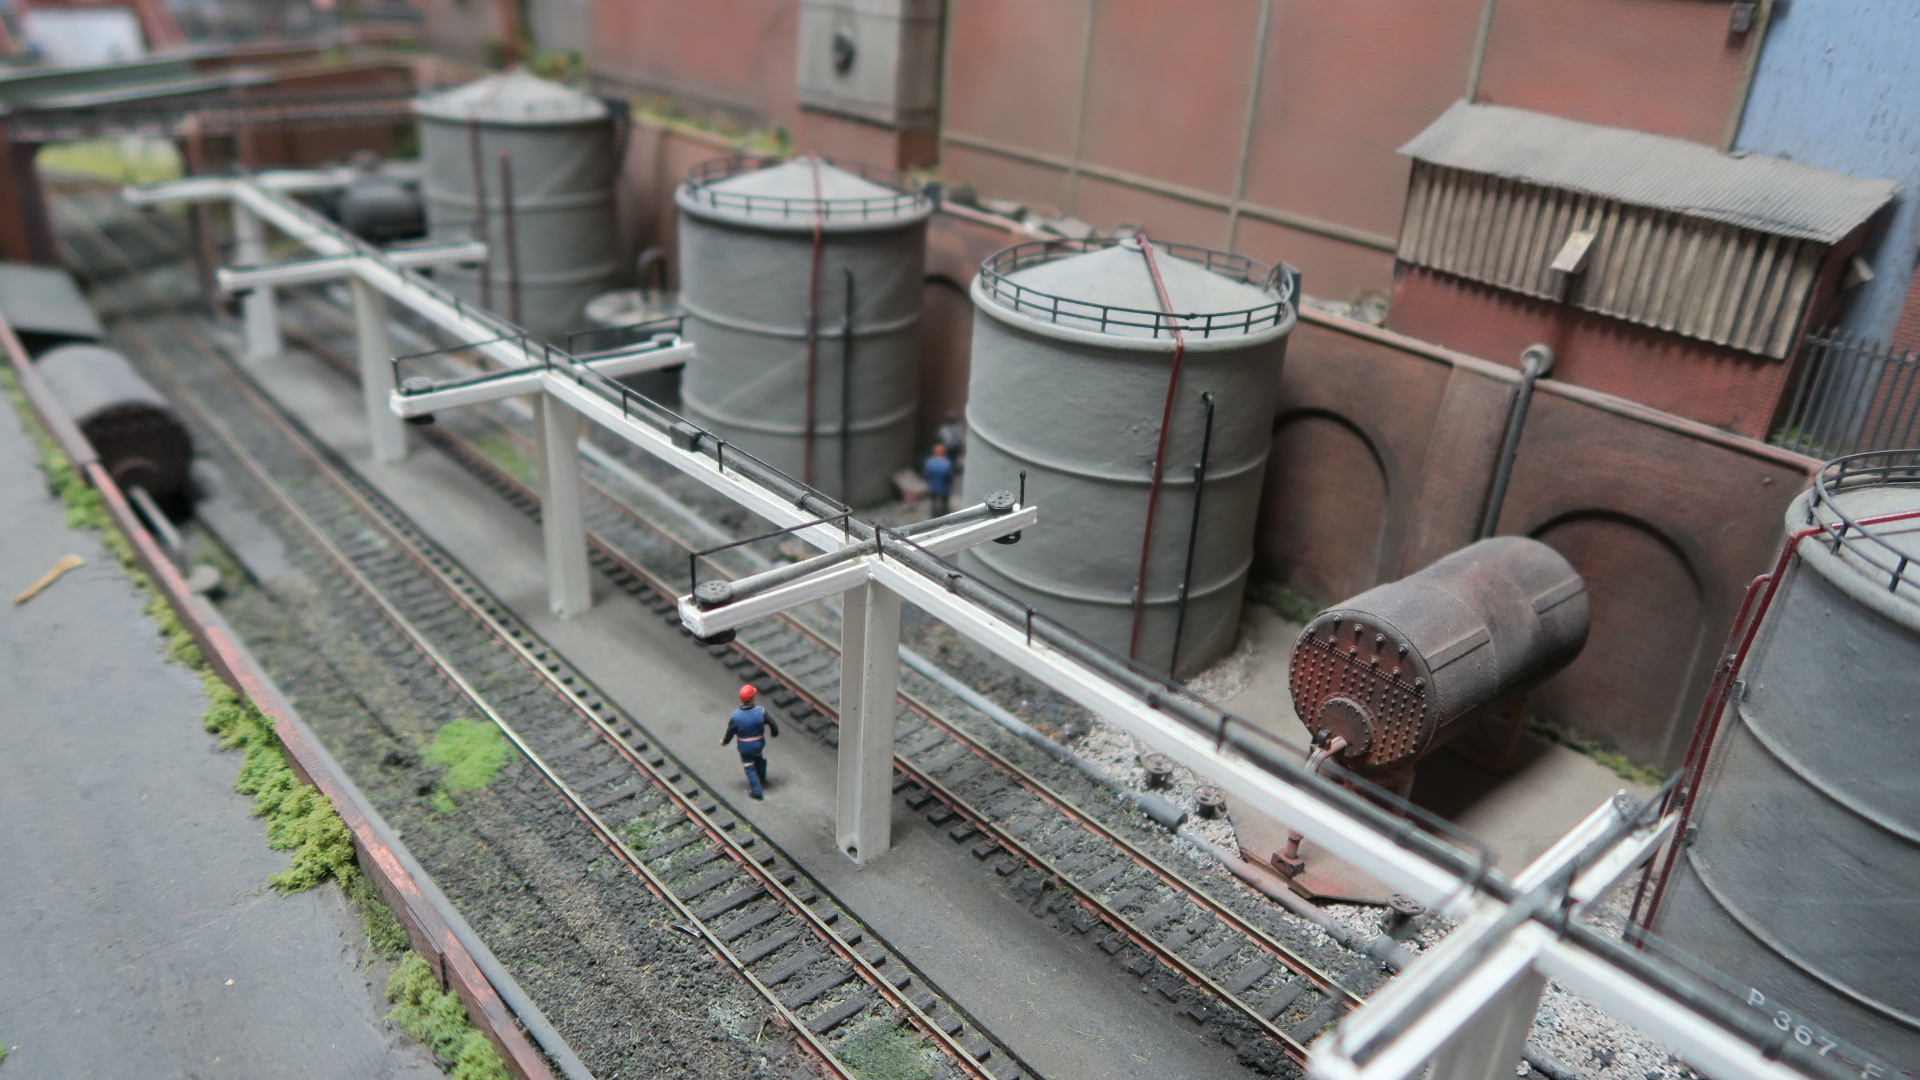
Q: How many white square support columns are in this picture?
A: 5